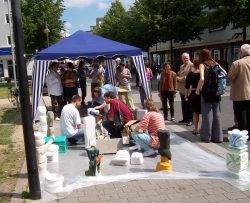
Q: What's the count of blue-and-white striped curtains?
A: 3